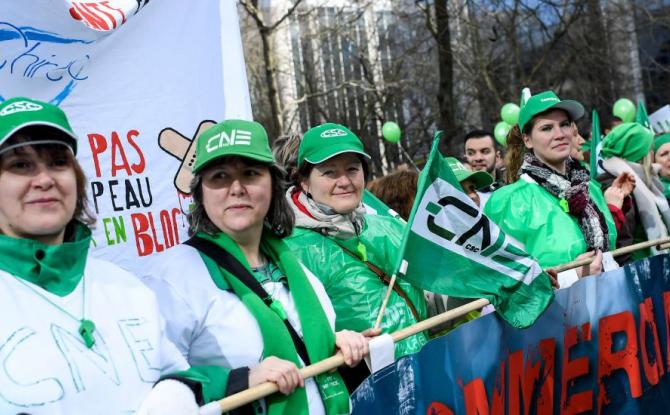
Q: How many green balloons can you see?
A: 4